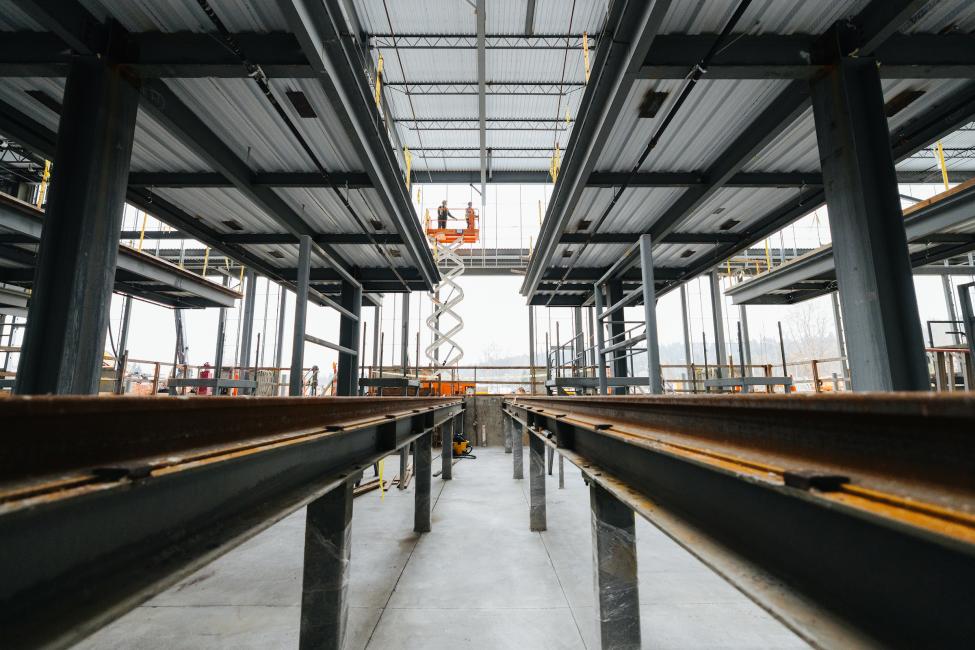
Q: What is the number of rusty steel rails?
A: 2